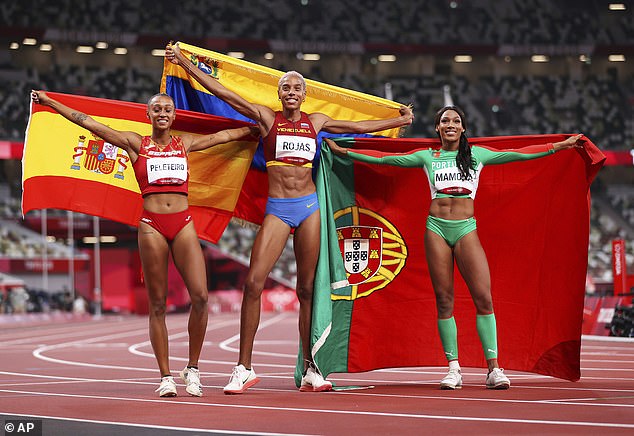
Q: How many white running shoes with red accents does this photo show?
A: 2